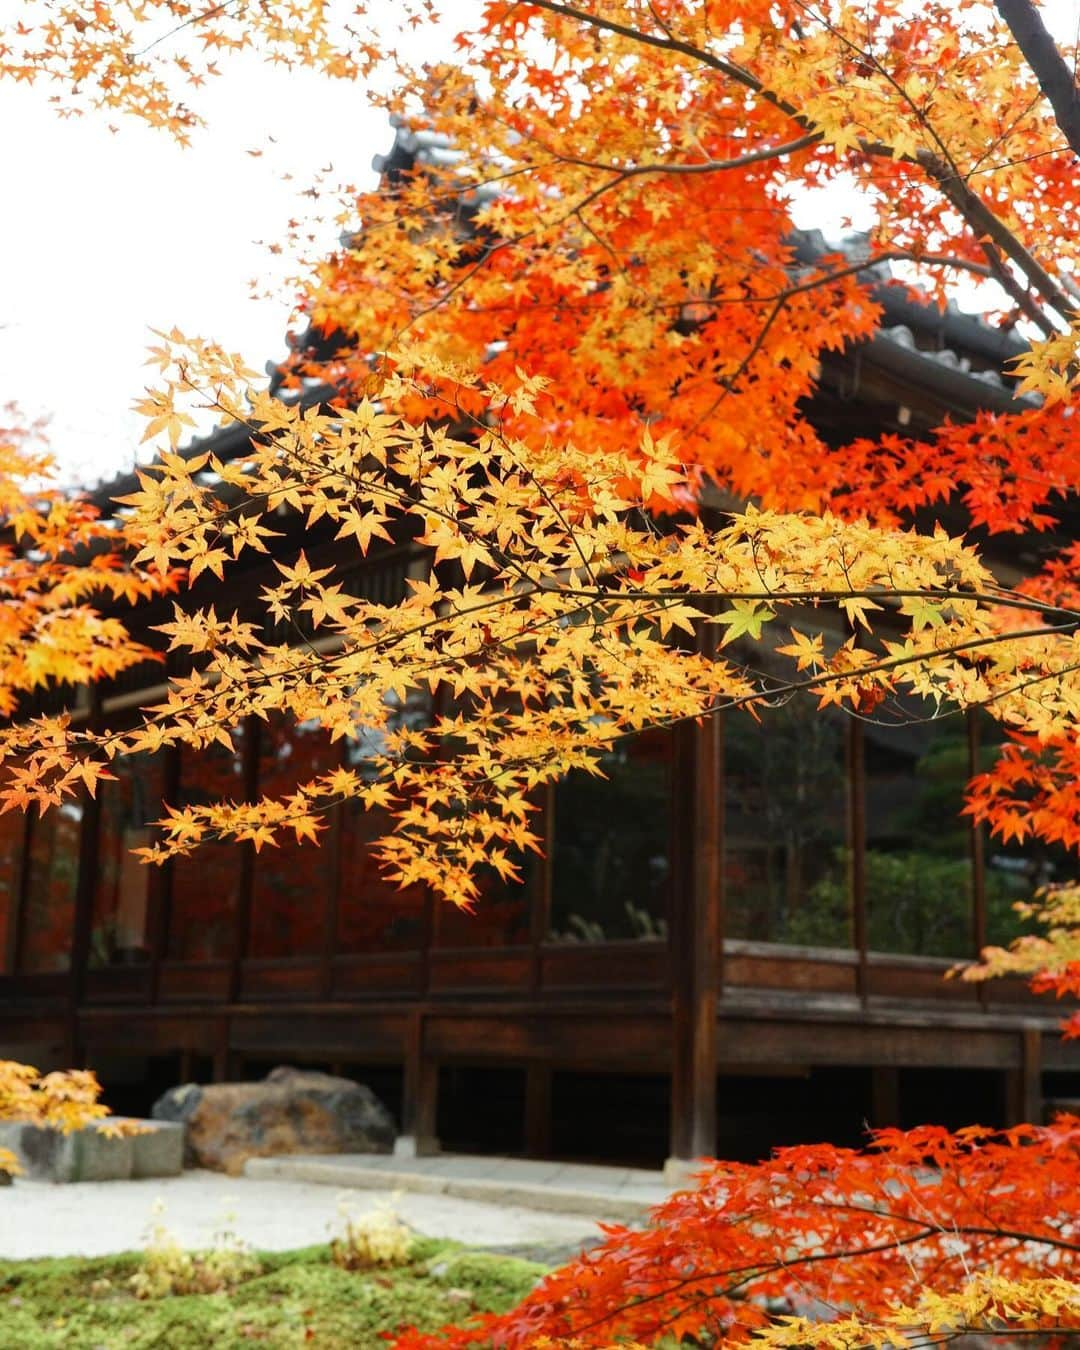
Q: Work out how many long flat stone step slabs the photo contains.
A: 1